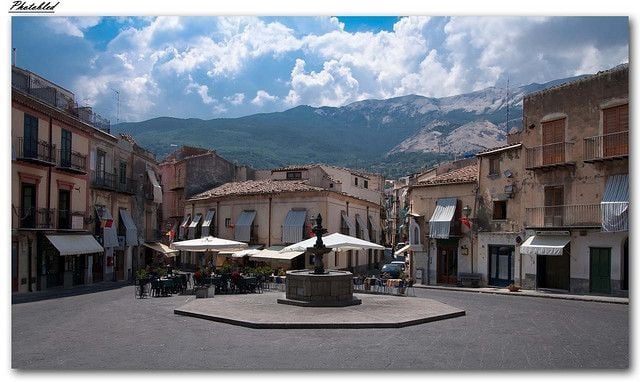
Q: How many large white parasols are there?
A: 2